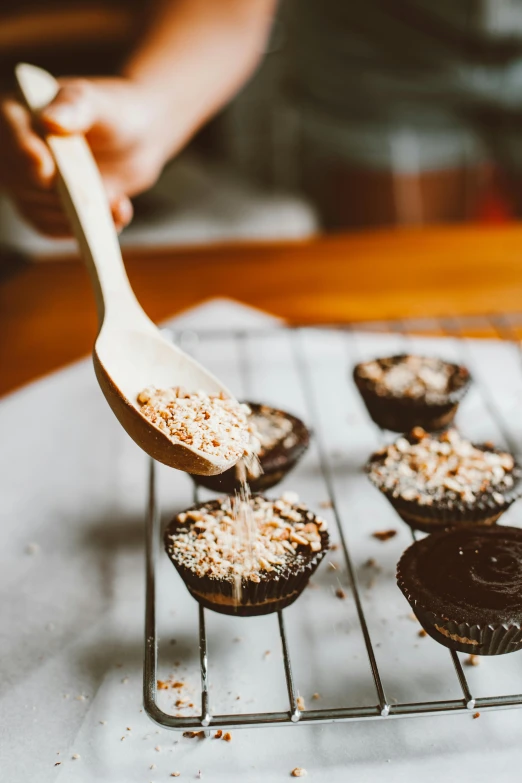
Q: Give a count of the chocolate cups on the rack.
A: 5